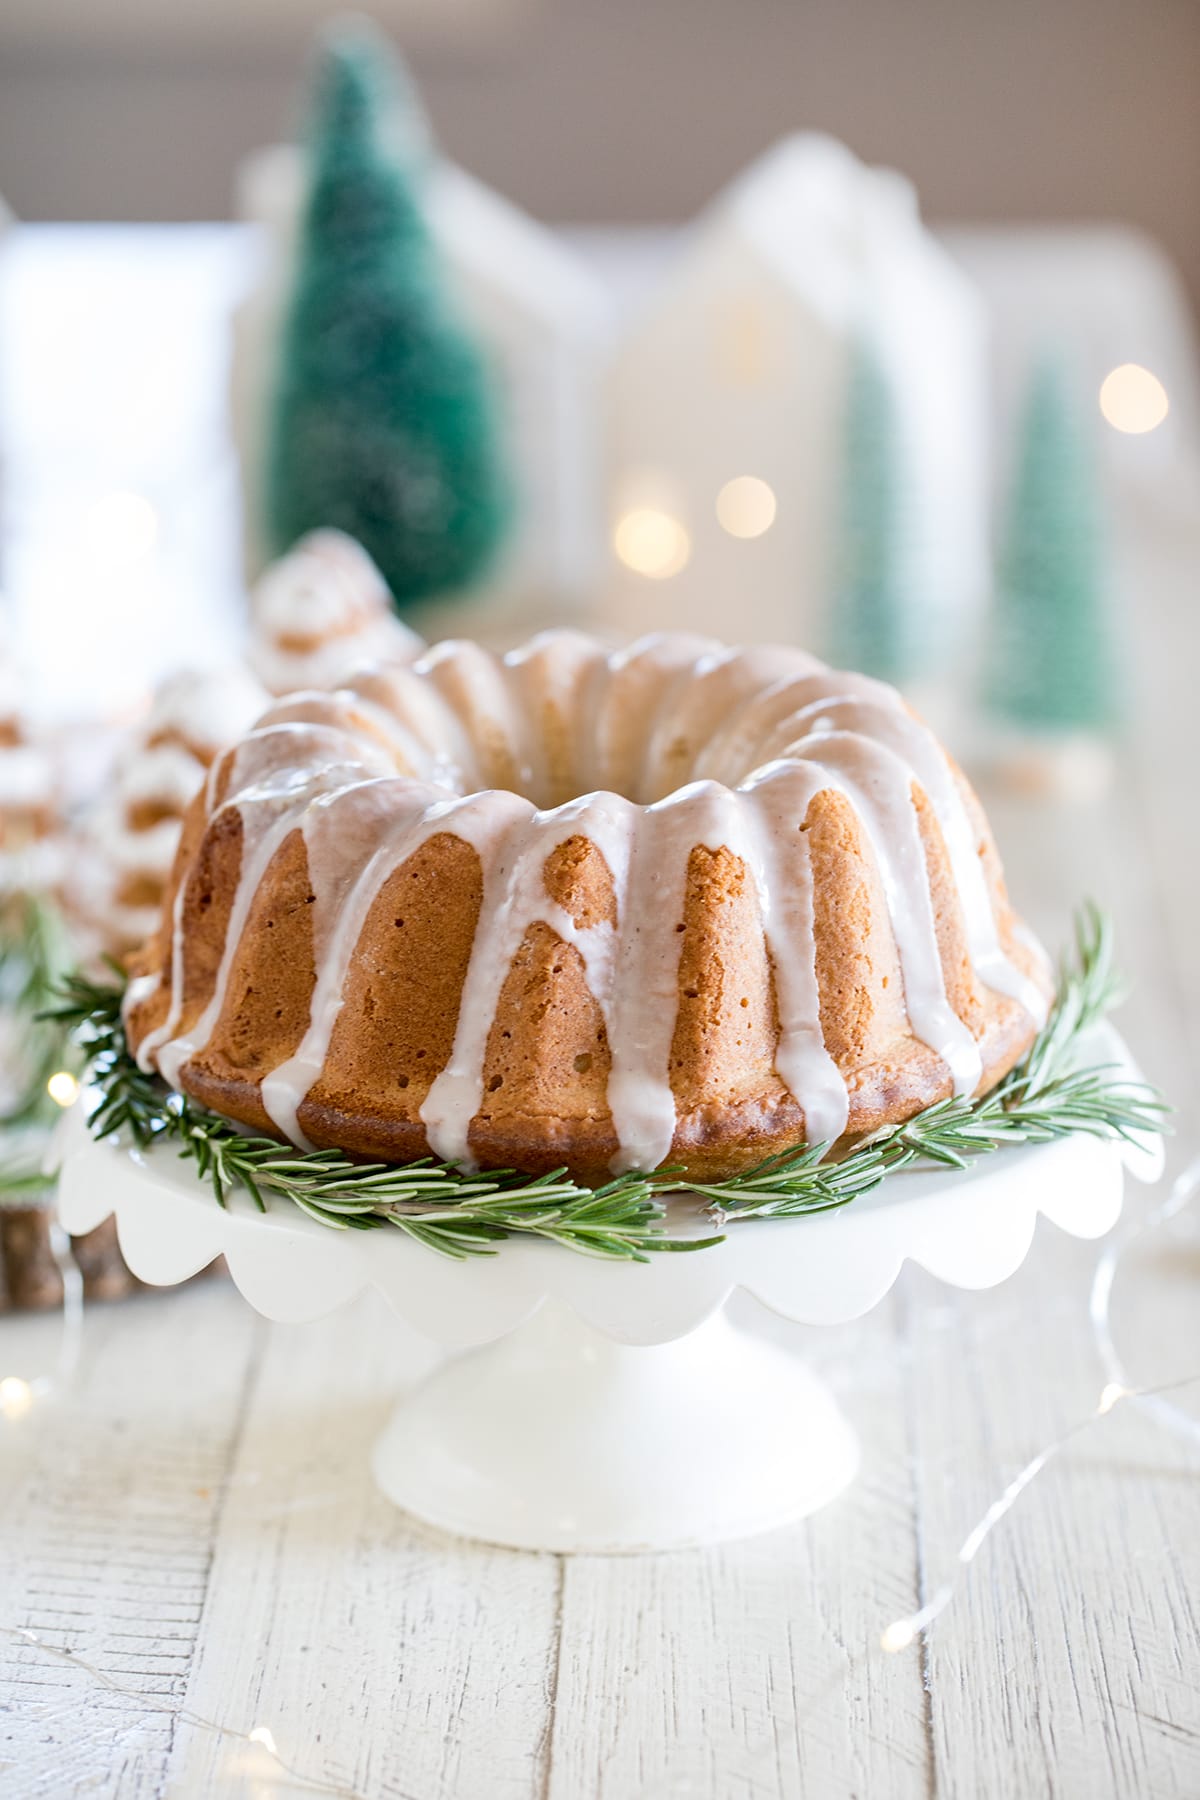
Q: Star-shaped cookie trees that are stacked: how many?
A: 3